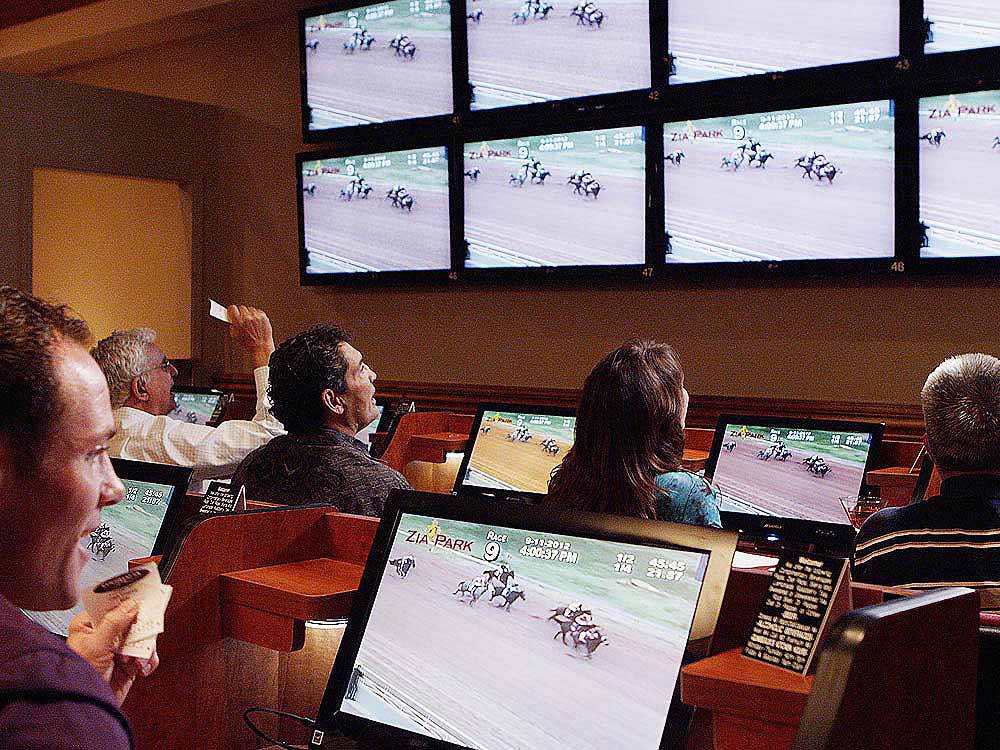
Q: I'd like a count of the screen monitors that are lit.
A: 14